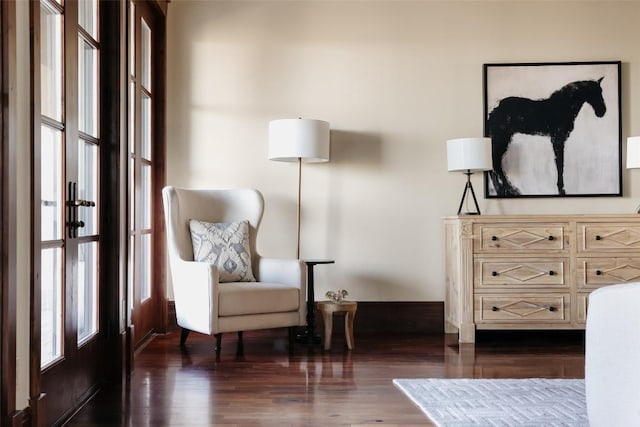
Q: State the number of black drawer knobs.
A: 8